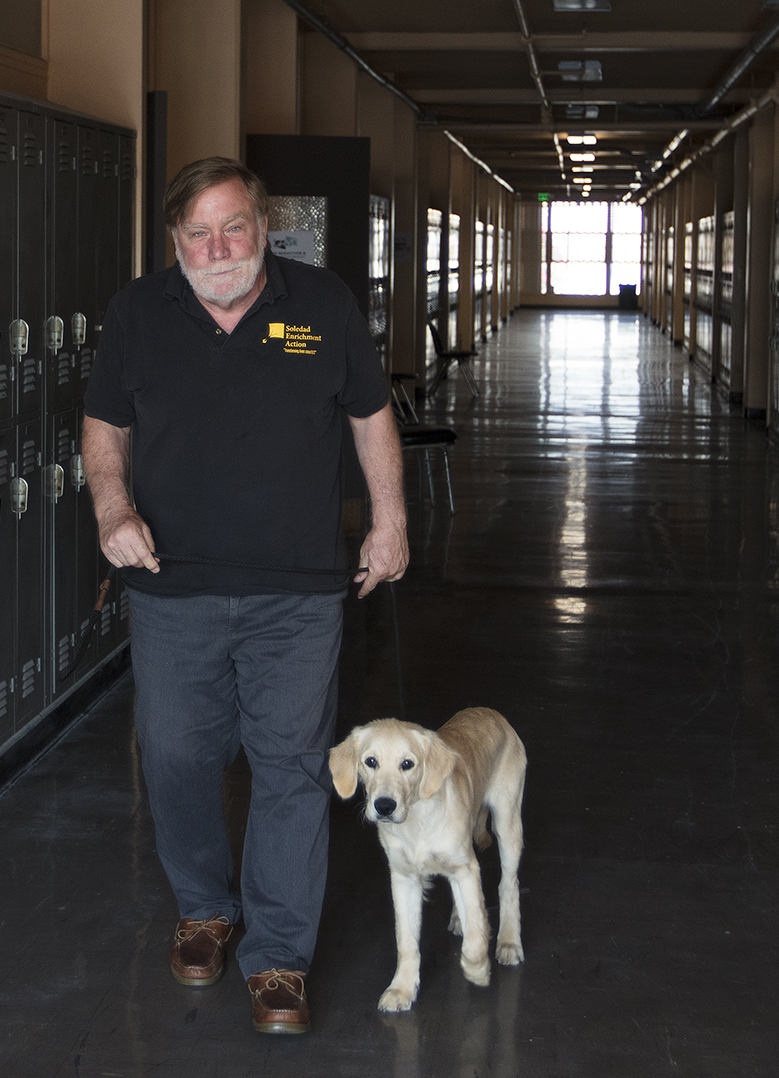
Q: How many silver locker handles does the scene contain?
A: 6